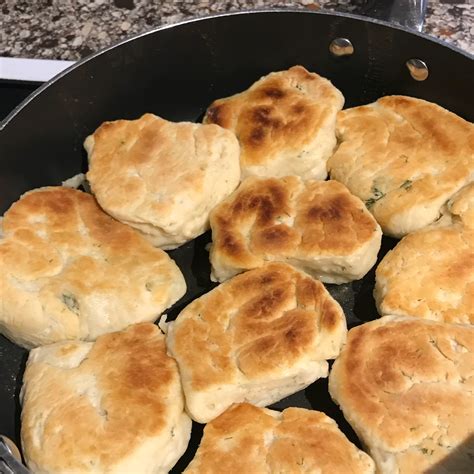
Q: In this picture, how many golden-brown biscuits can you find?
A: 10